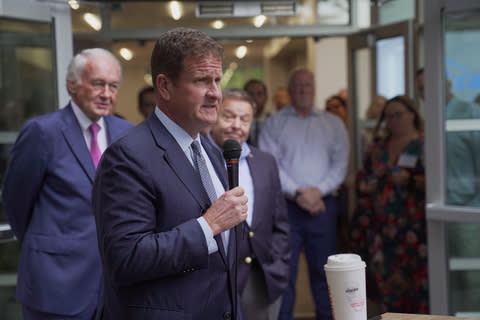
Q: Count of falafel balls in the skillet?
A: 0